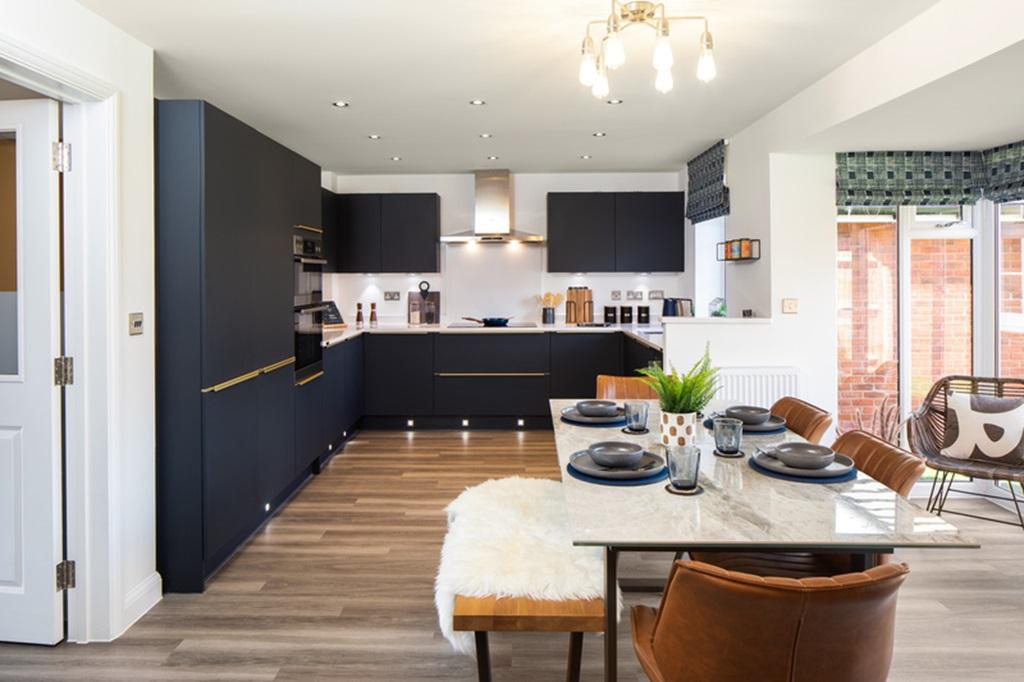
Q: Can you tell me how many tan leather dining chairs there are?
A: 4